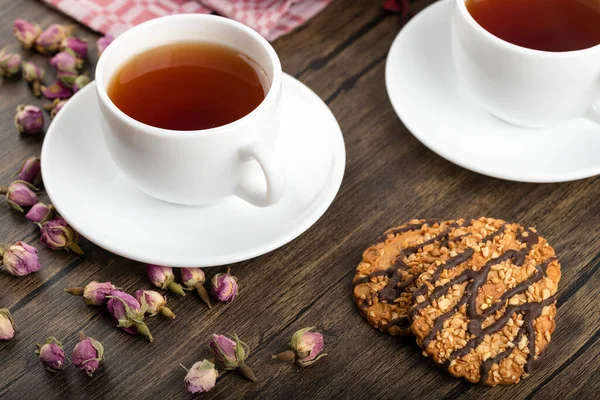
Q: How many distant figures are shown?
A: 0